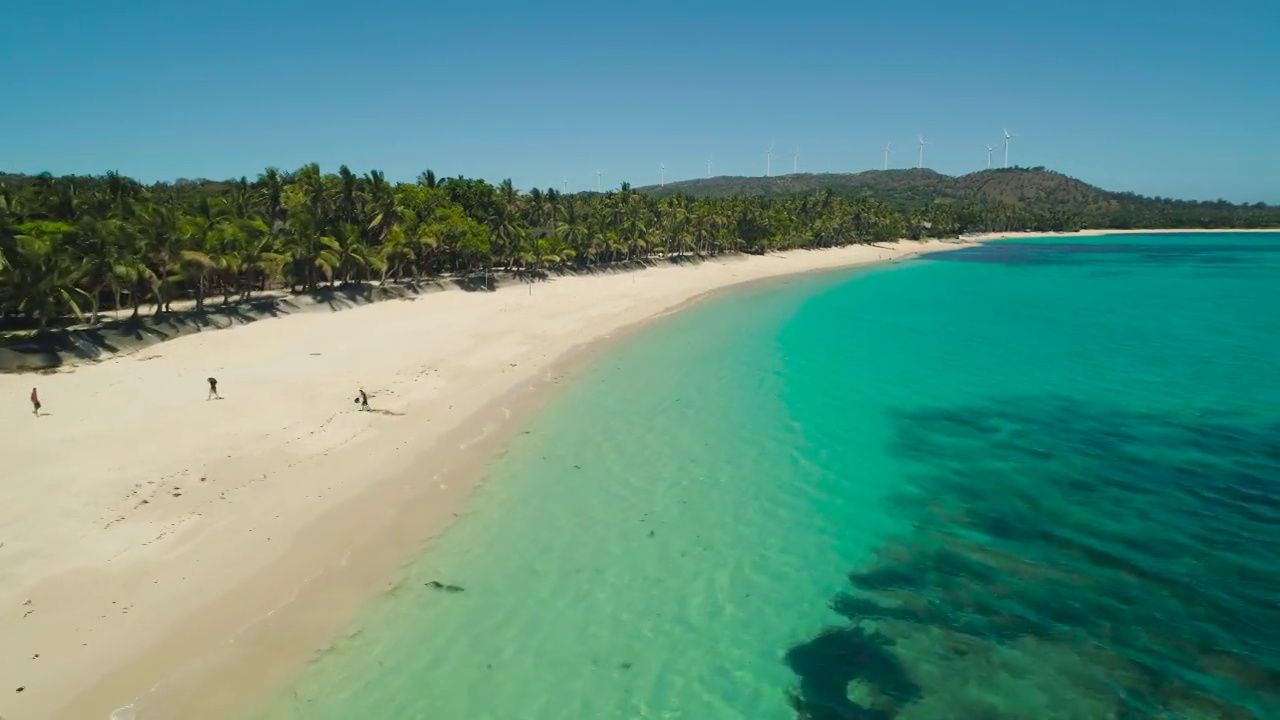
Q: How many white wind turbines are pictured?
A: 10